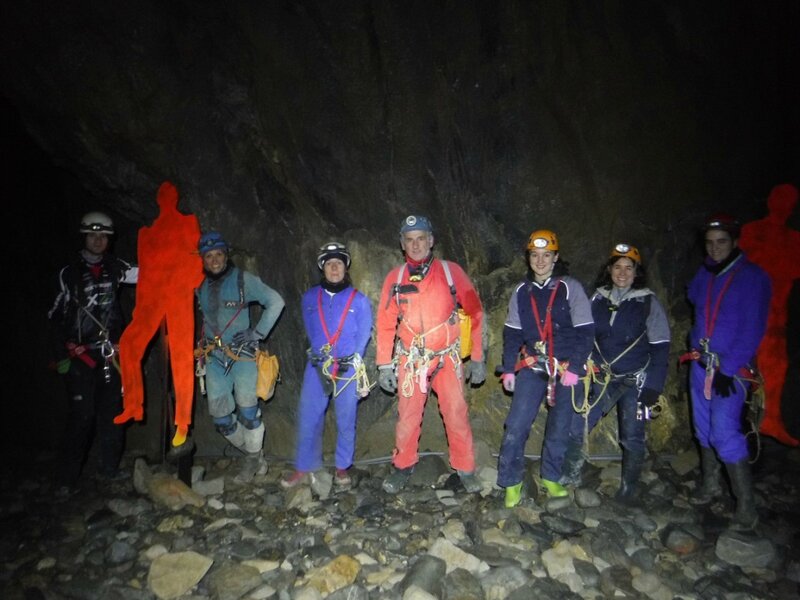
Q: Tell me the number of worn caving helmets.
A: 7